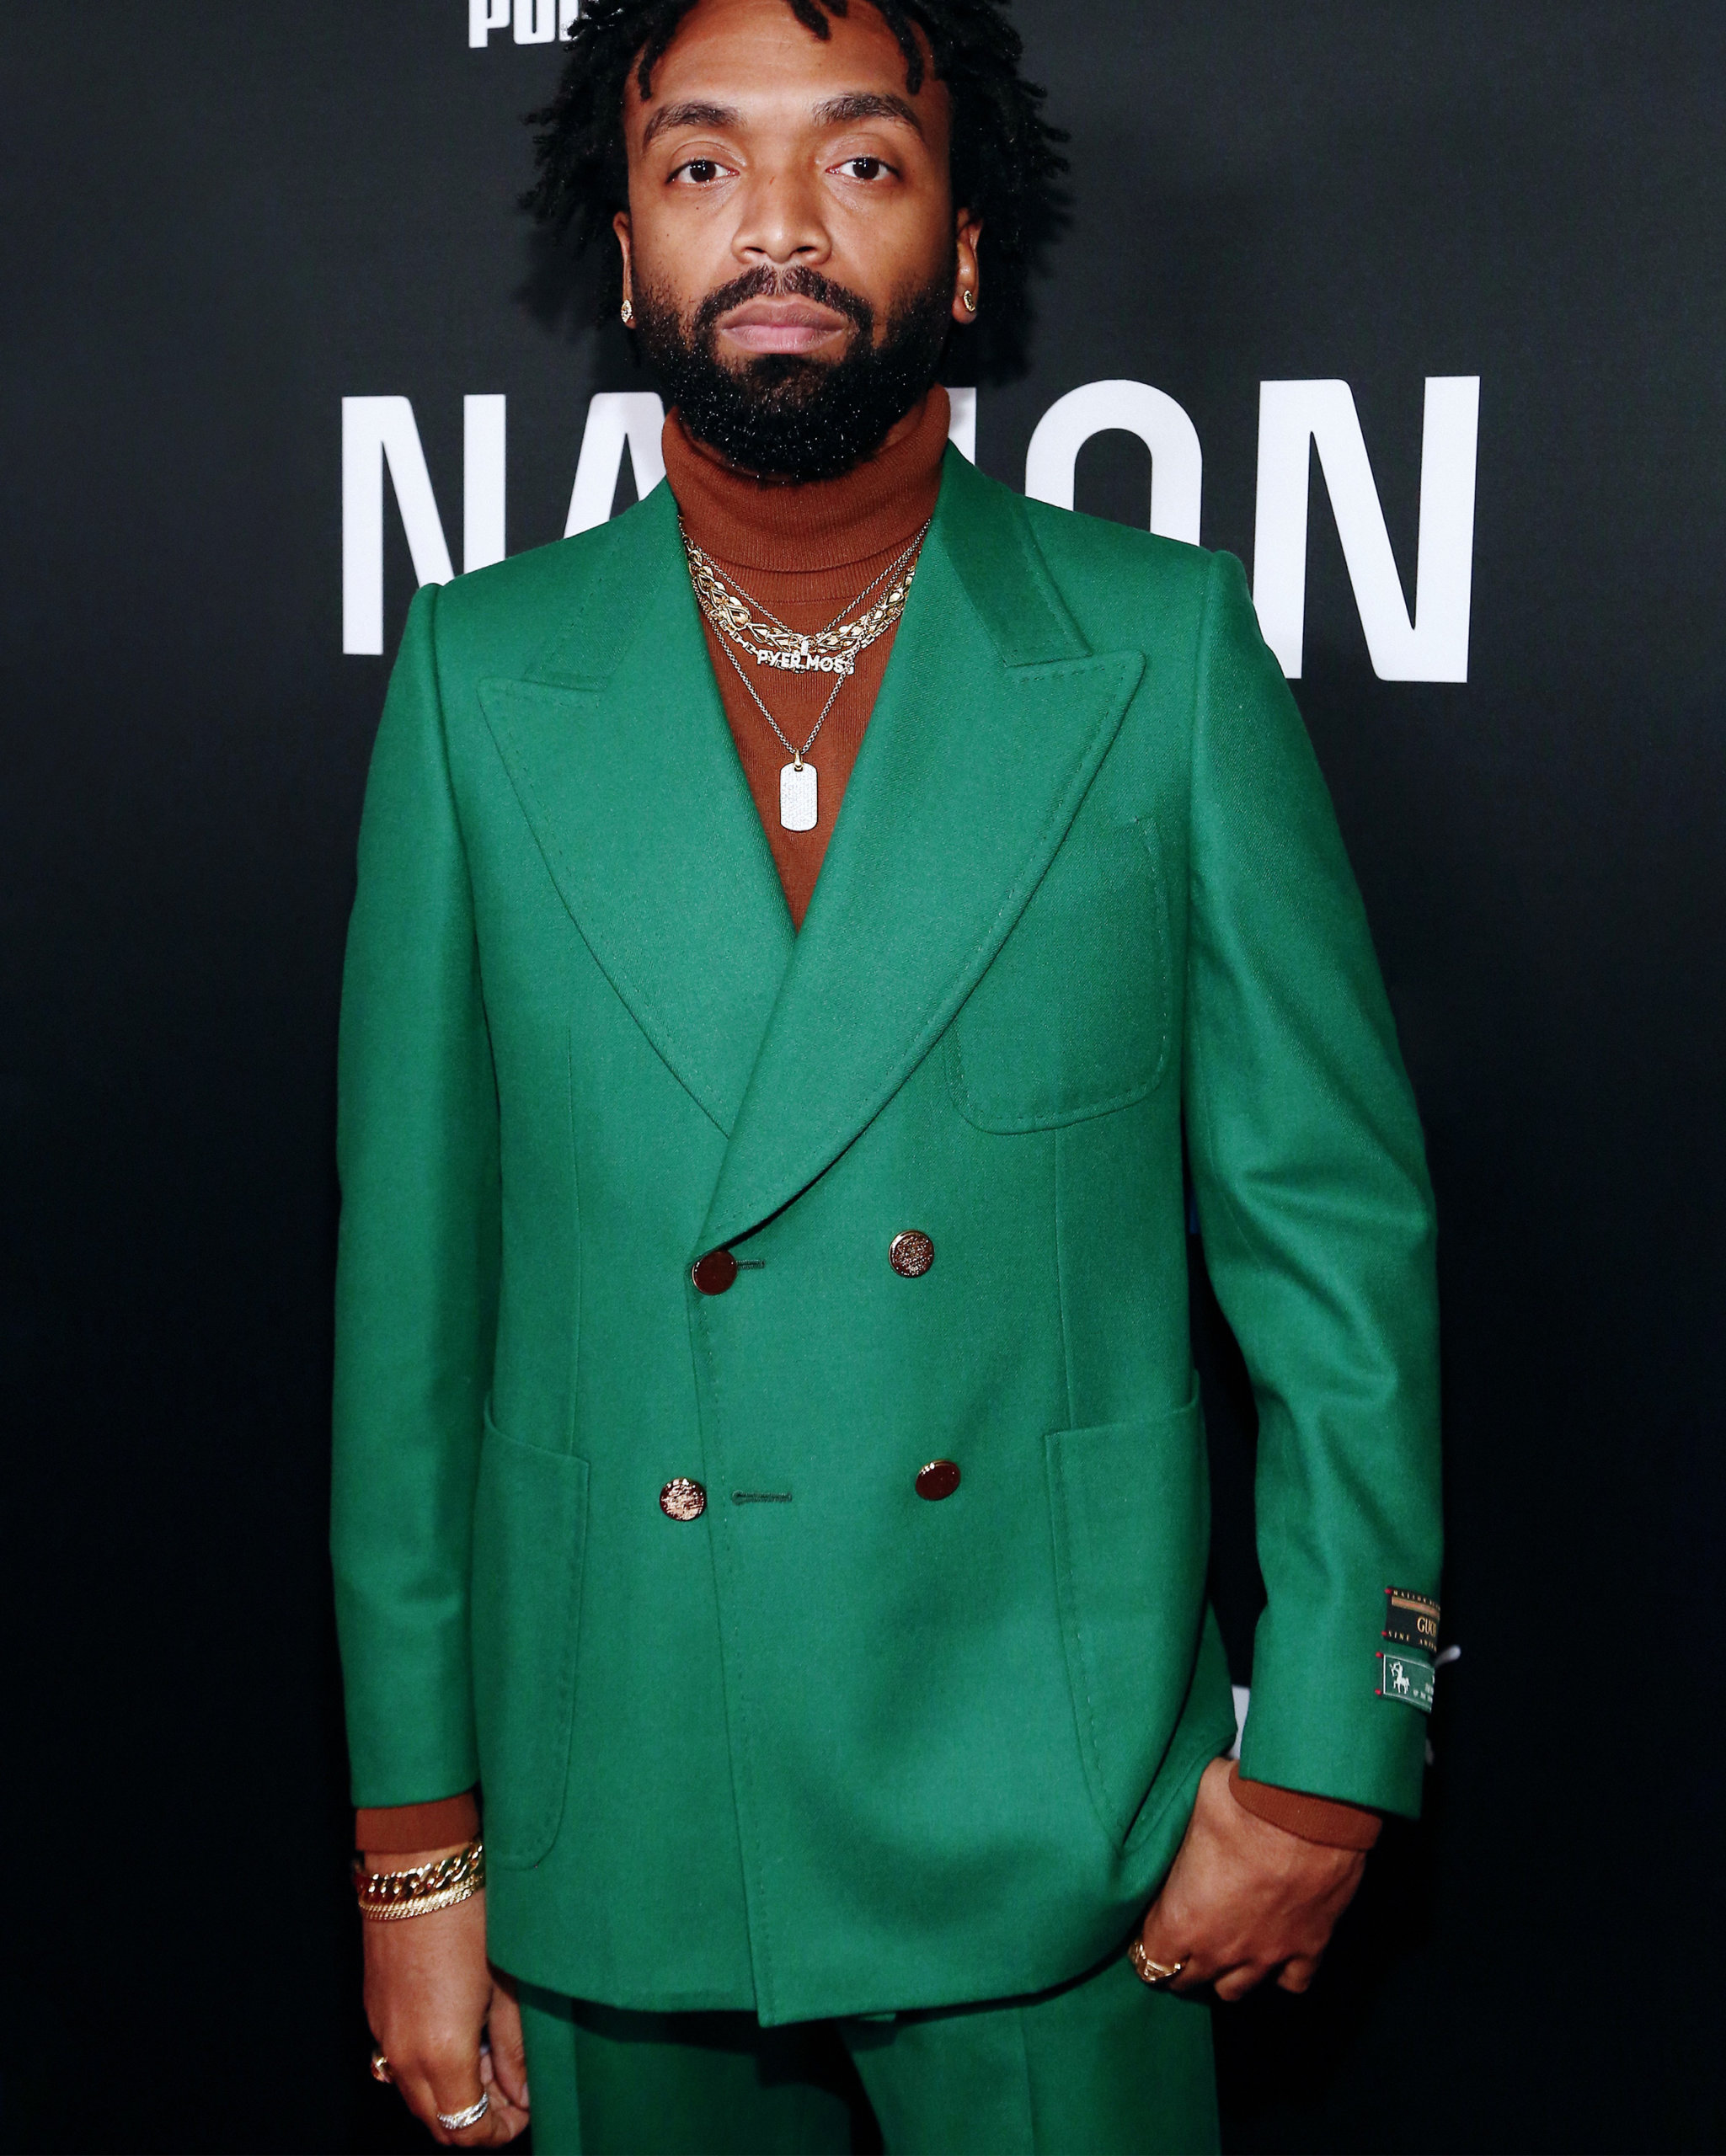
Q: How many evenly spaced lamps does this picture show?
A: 0